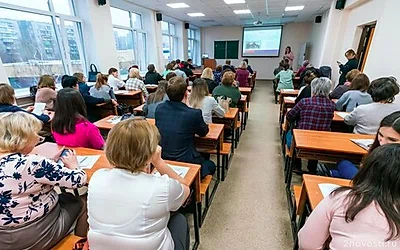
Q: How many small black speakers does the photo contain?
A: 5